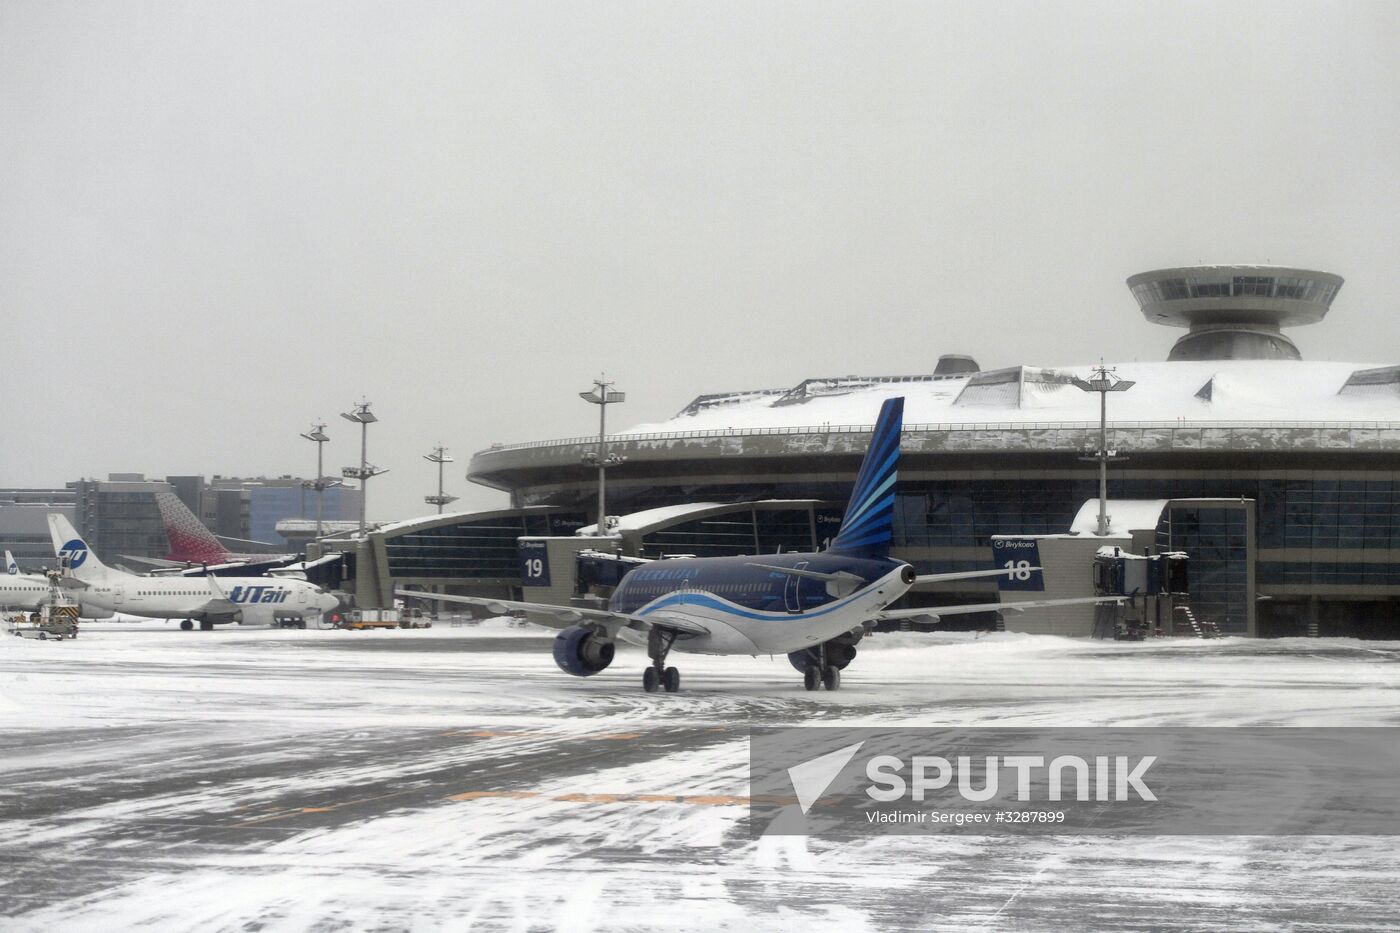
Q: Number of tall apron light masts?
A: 5